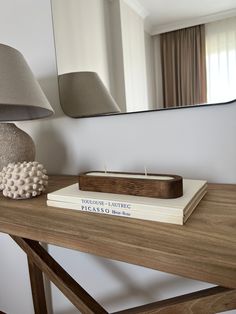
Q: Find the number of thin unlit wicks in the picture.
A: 2